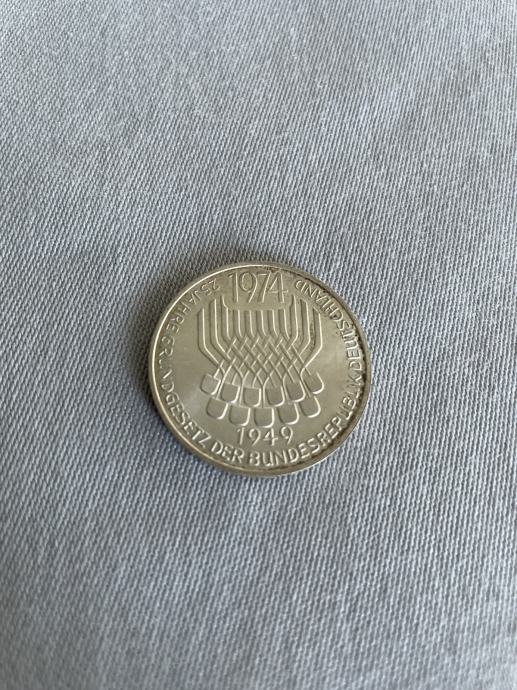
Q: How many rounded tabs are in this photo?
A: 11